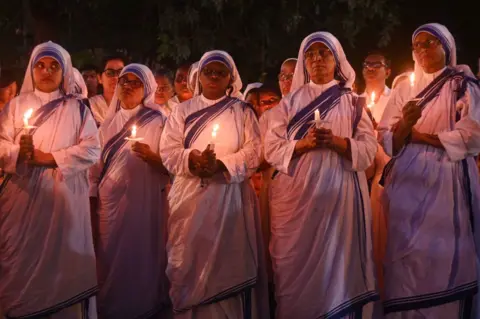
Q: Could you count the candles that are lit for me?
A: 5